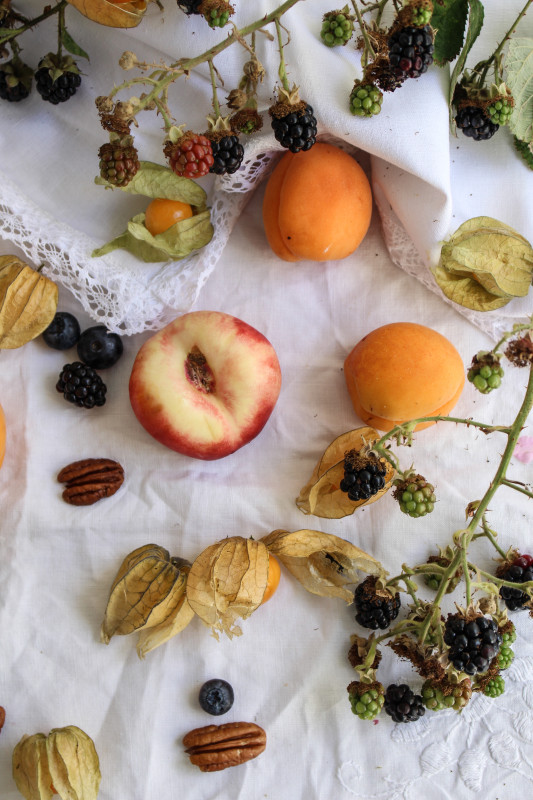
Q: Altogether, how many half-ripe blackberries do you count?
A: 2